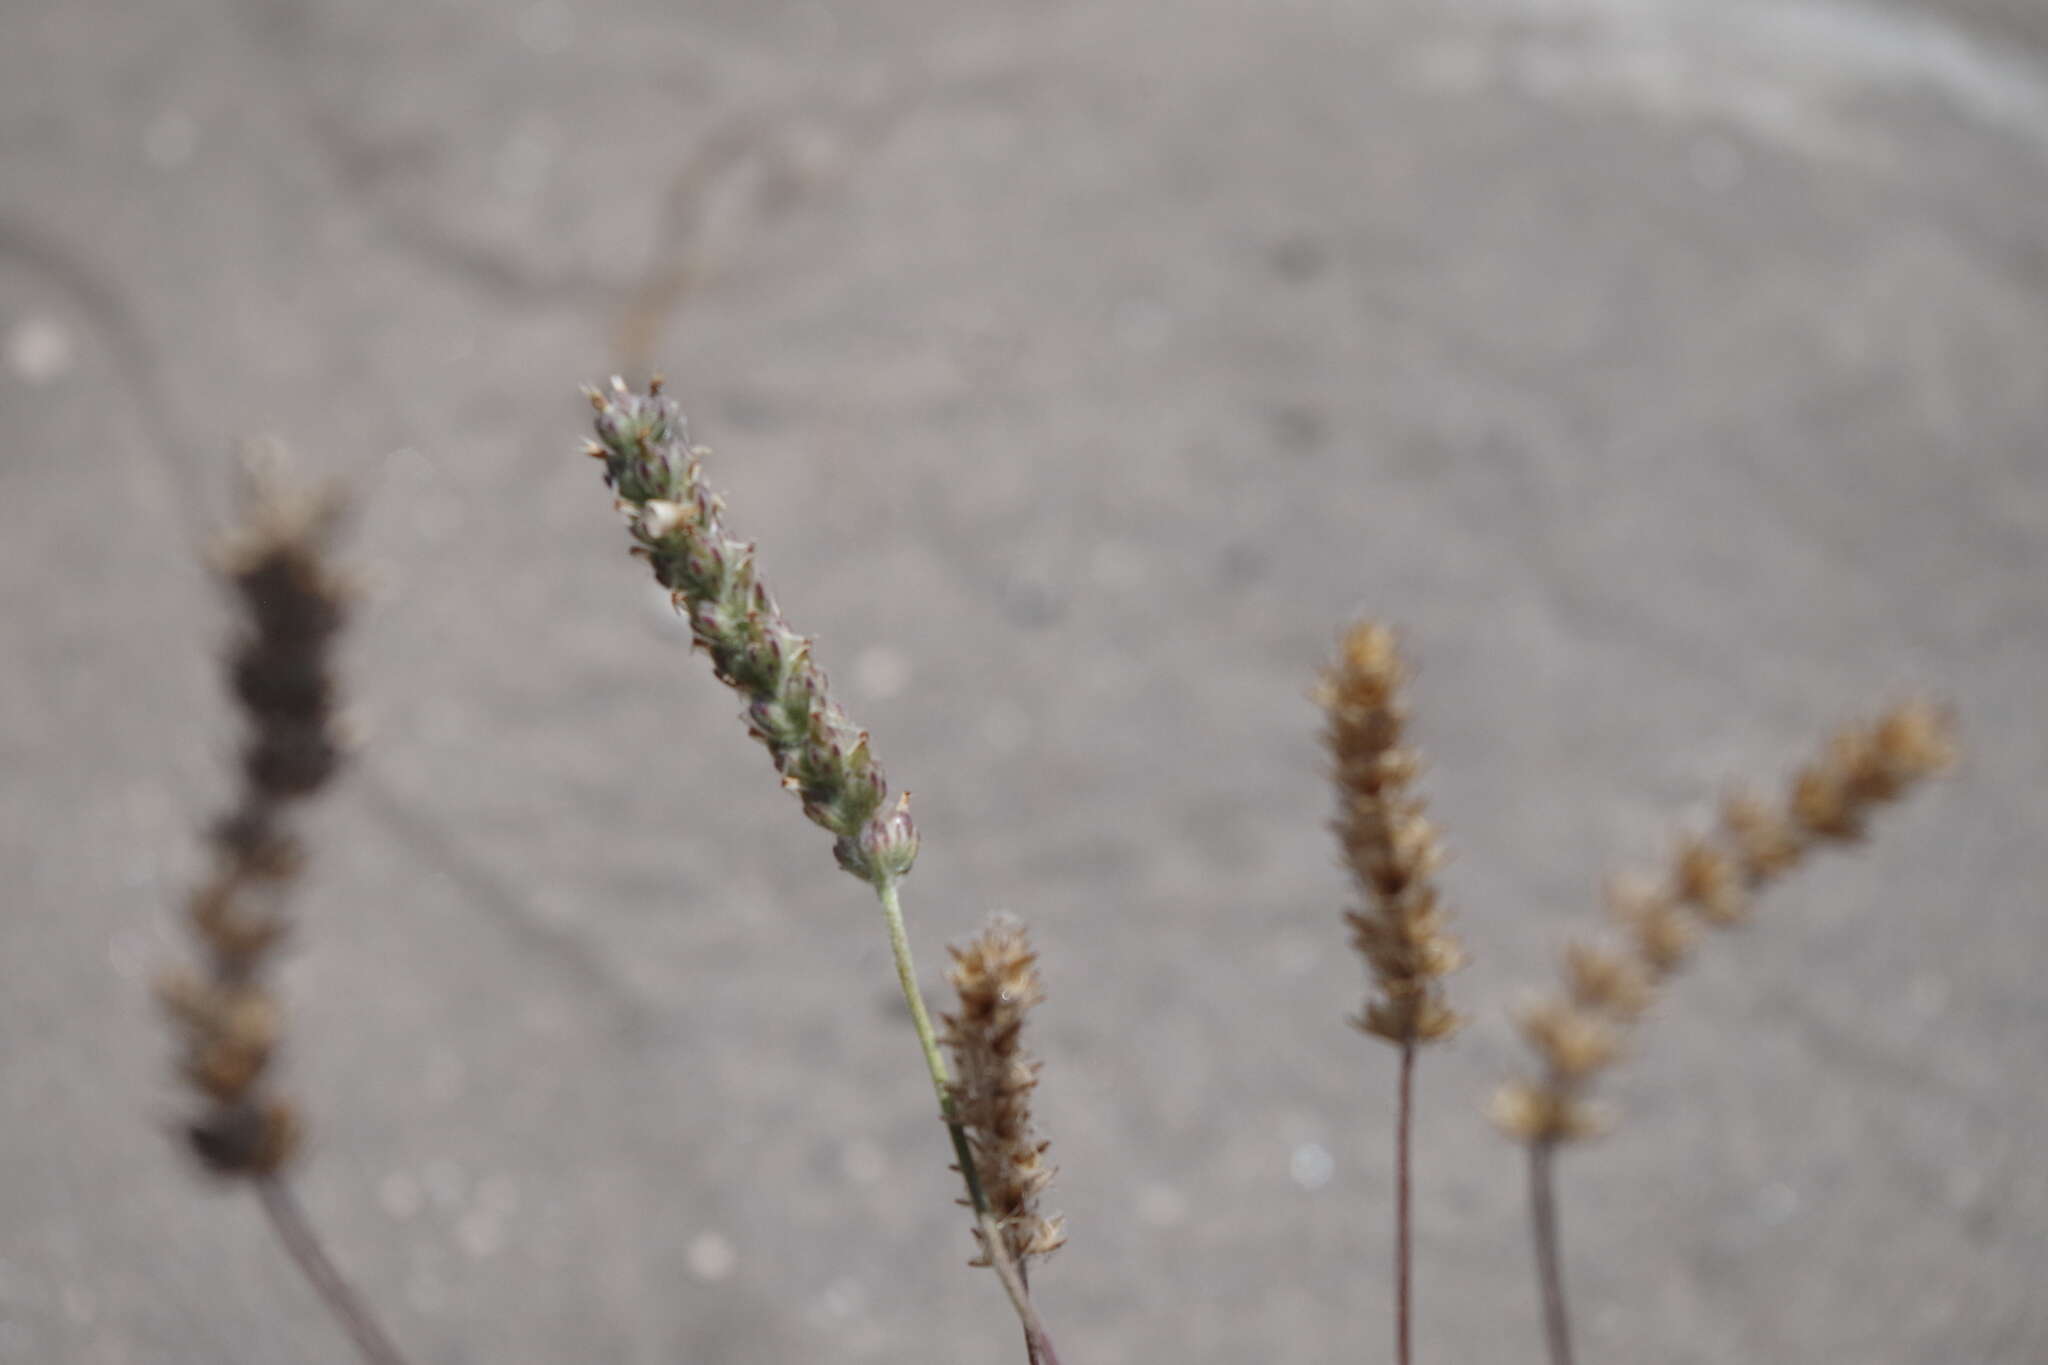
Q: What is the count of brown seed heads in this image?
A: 4